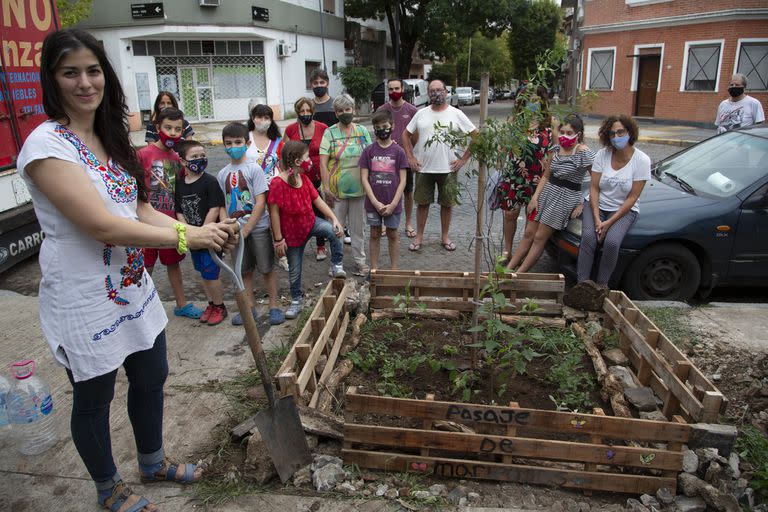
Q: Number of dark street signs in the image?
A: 2